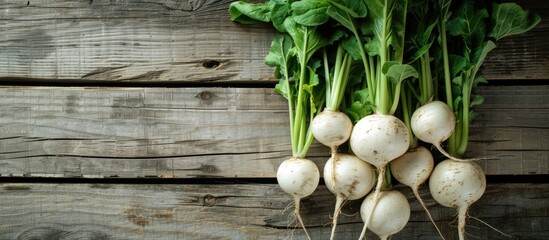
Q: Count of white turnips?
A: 8